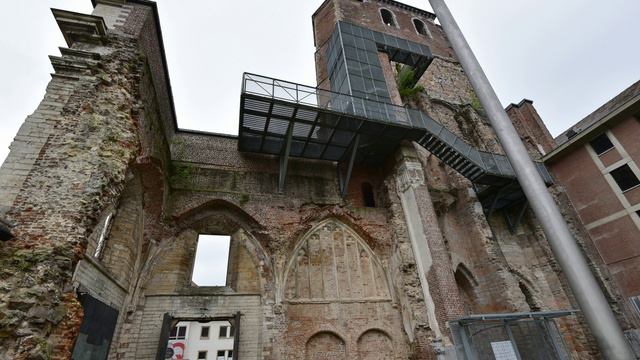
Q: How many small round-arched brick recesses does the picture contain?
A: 2